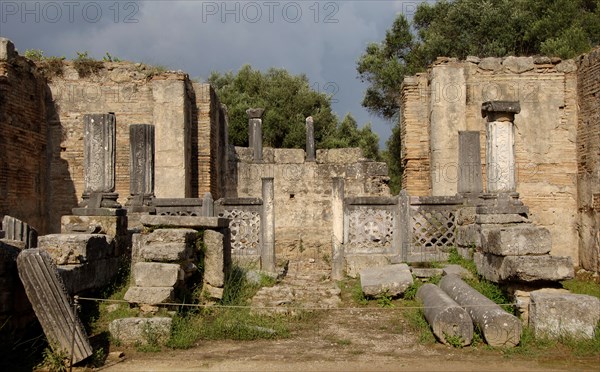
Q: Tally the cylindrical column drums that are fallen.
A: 2